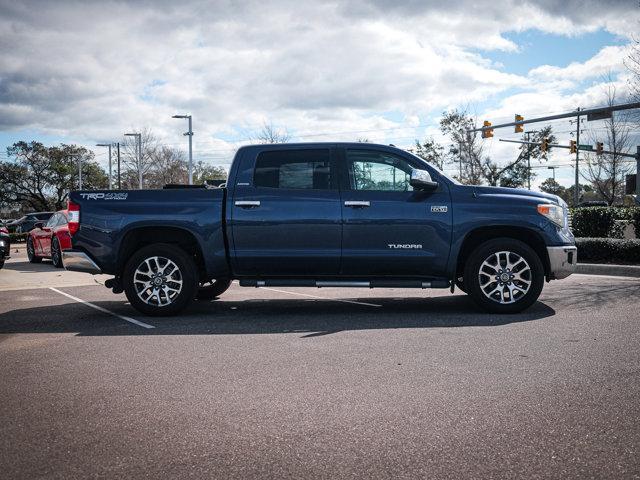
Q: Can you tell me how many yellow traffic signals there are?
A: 5